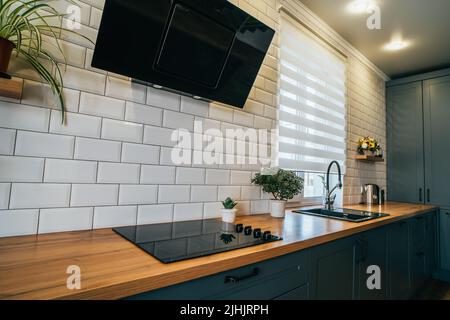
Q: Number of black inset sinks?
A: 1